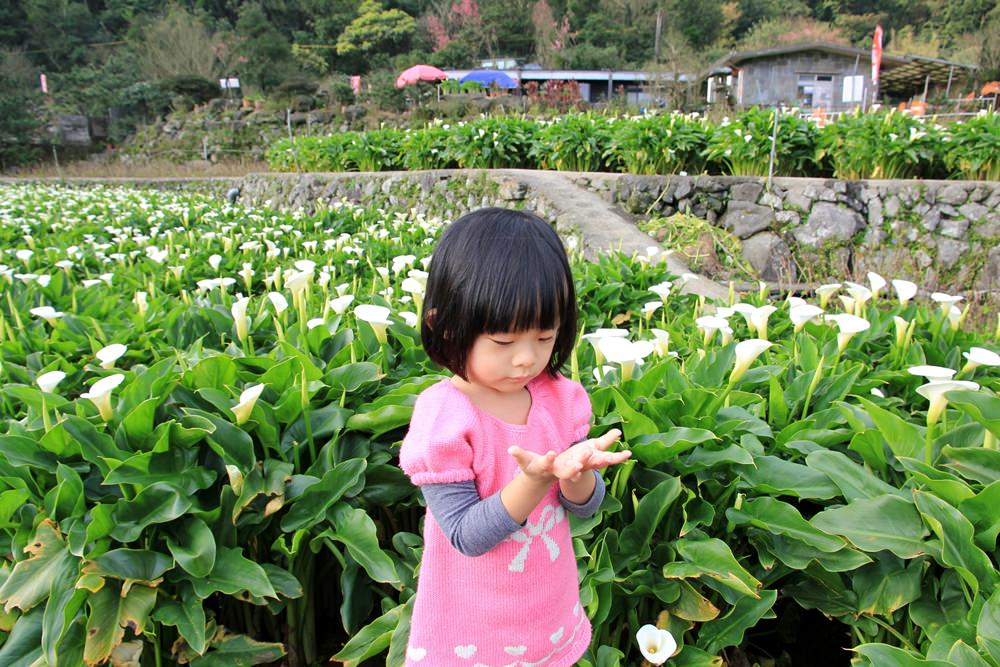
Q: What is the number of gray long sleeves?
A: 2